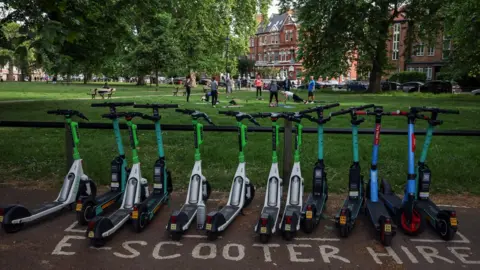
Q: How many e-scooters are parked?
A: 13